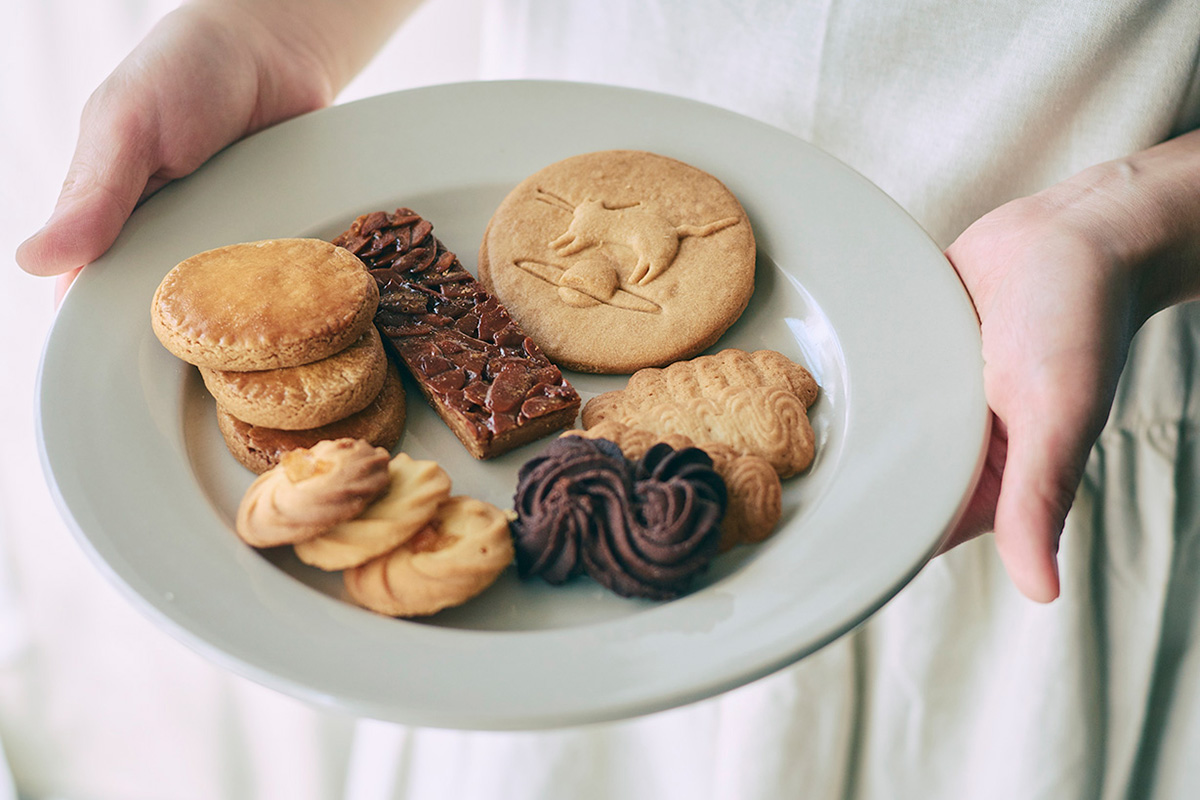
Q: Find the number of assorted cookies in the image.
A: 12